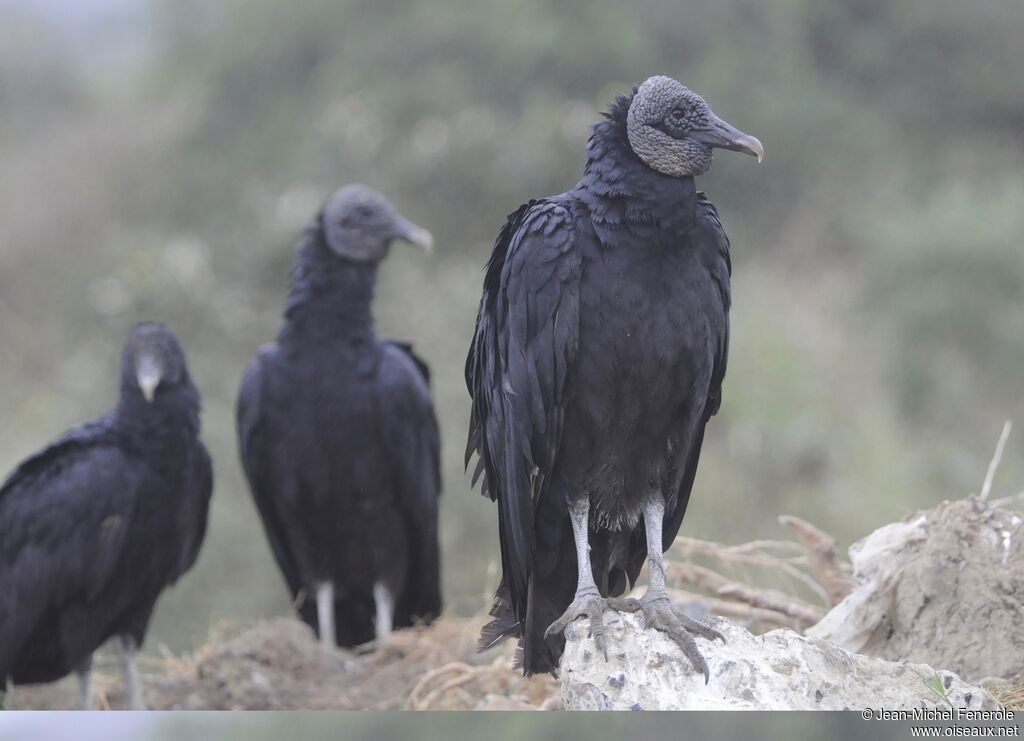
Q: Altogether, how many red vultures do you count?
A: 0